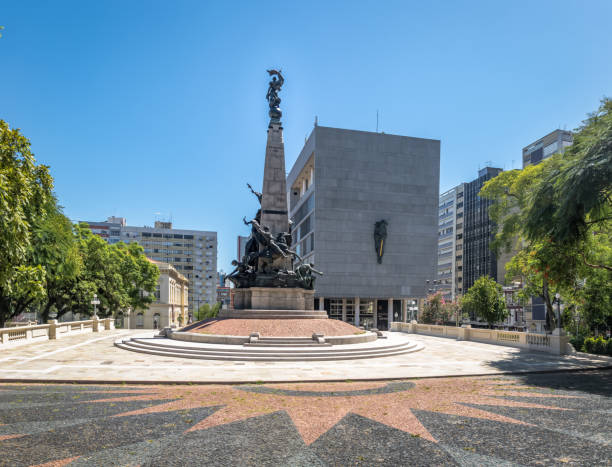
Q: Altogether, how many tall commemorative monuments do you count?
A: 1